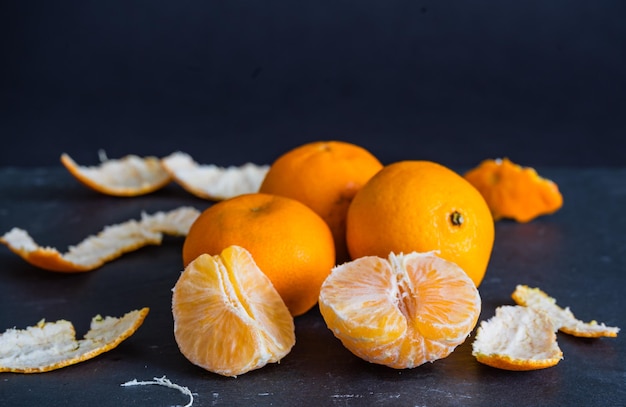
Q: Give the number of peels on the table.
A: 7